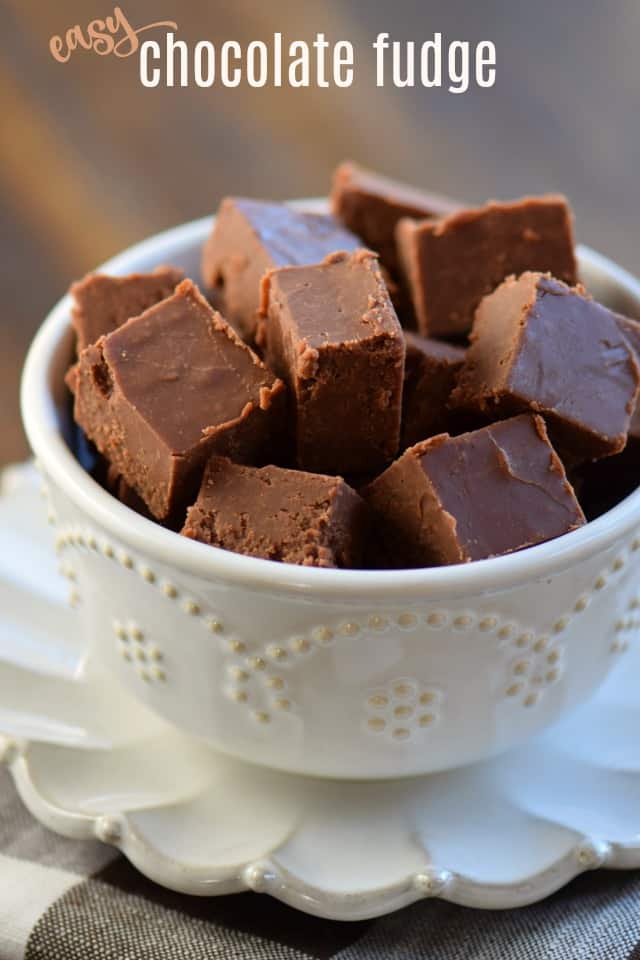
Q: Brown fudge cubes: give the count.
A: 11